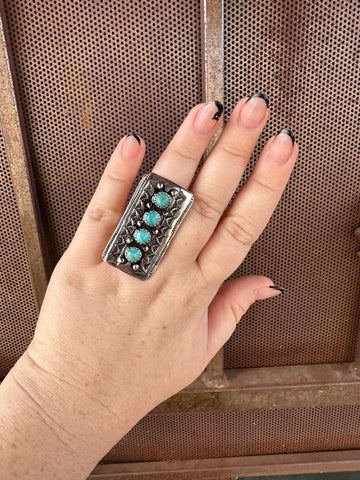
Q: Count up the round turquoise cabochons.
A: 4